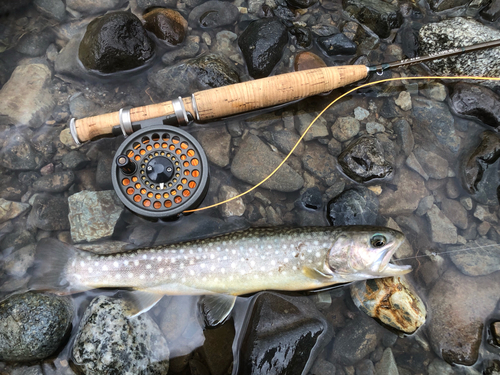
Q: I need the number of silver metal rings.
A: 4